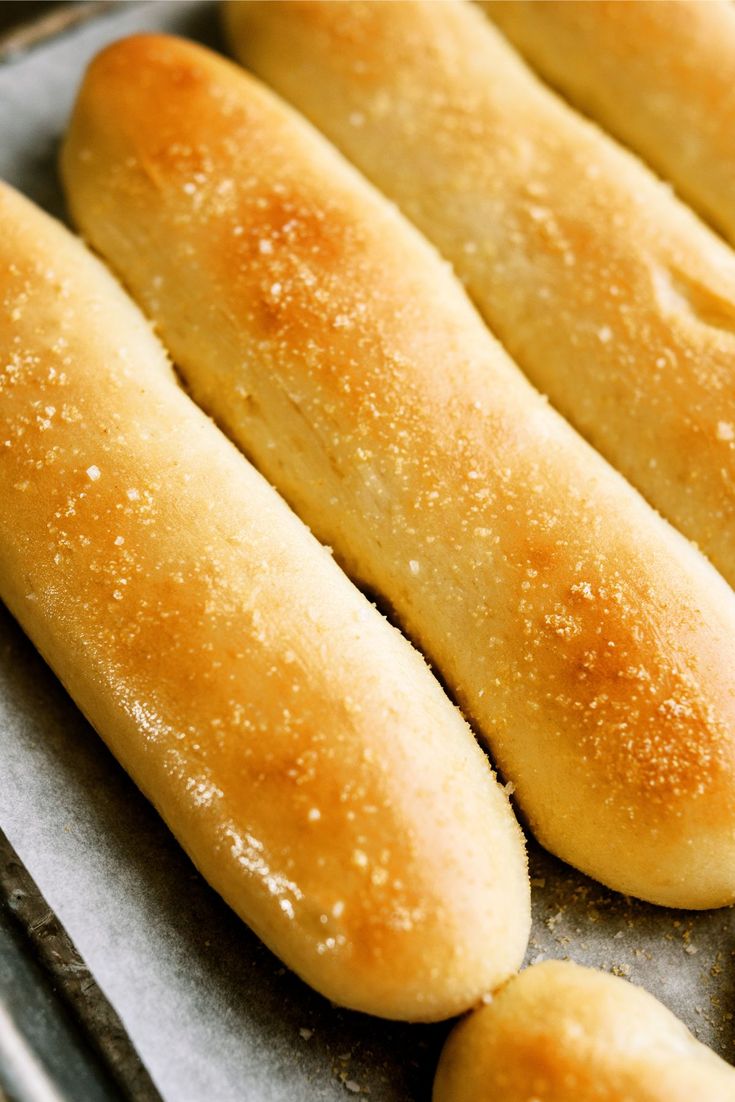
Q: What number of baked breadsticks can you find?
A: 5